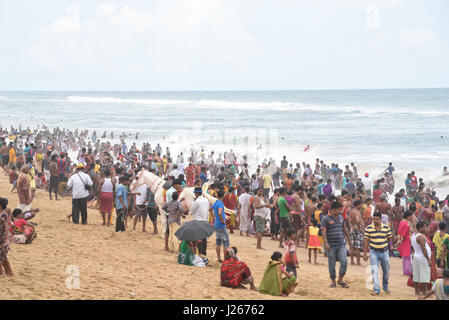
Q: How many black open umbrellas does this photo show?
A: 1